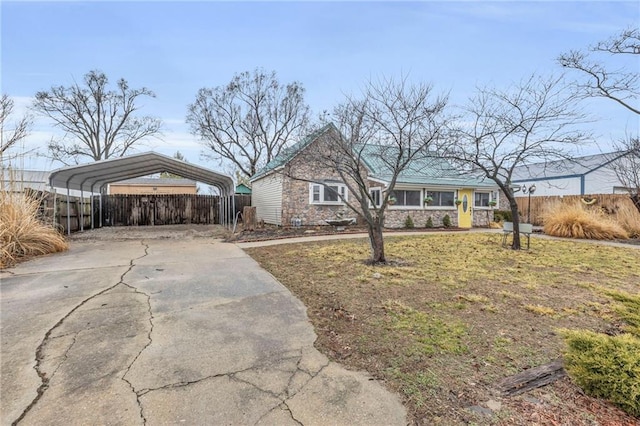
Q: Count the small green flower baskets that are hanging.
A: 4